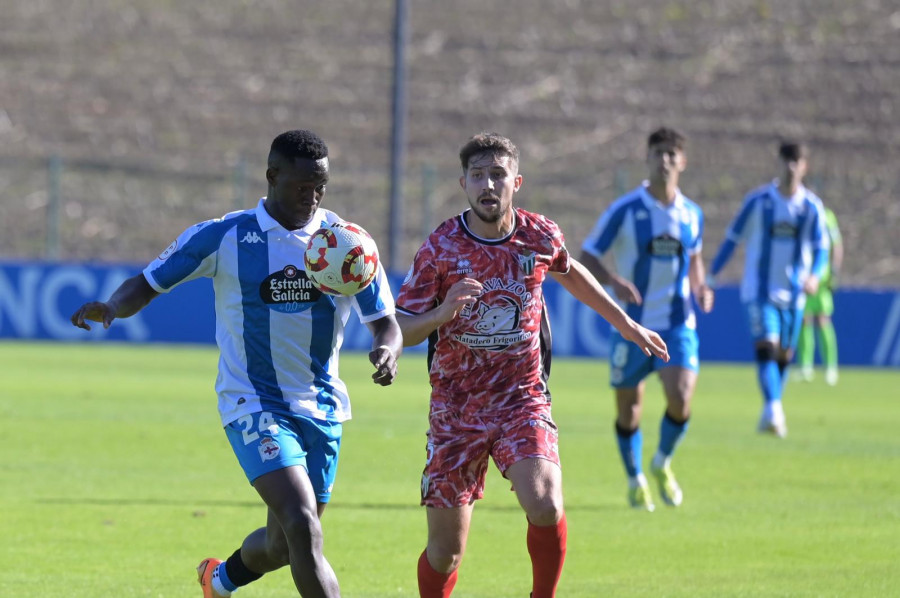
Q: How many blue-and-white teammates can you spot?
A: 3